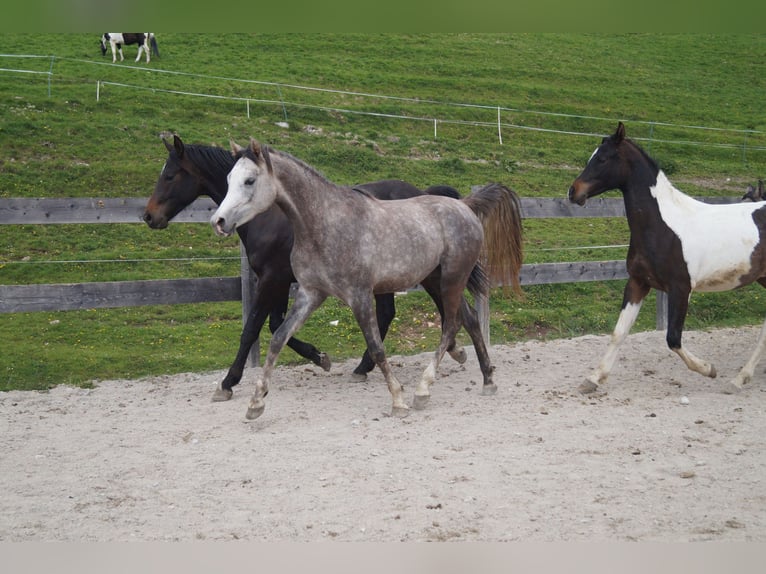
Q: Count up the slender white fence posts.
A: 4